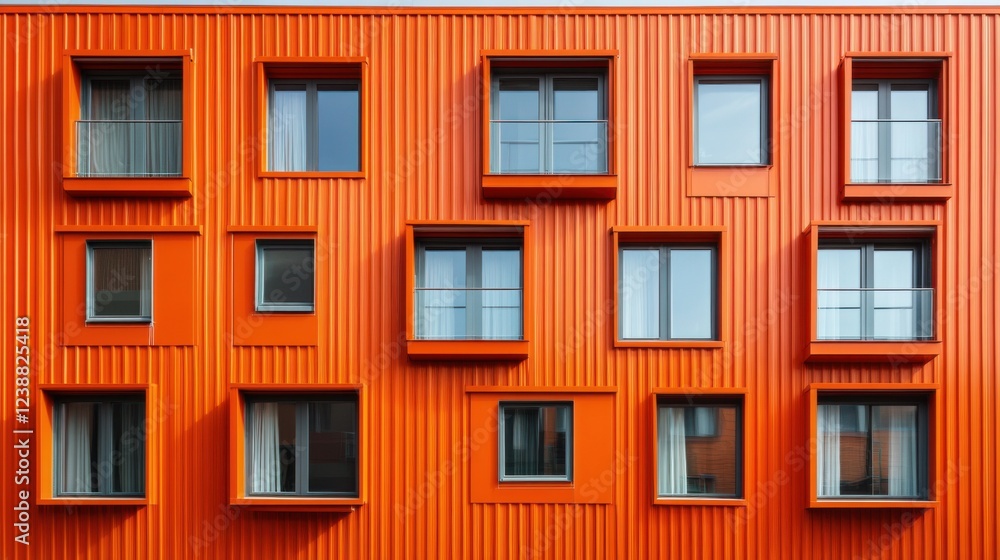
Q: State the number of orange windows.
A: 15